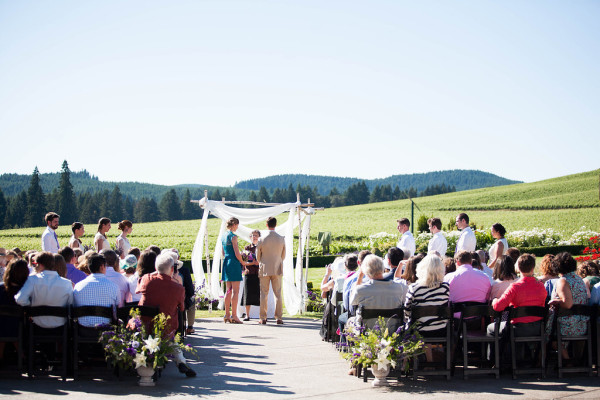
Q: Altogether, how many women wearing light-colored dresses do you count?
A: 4